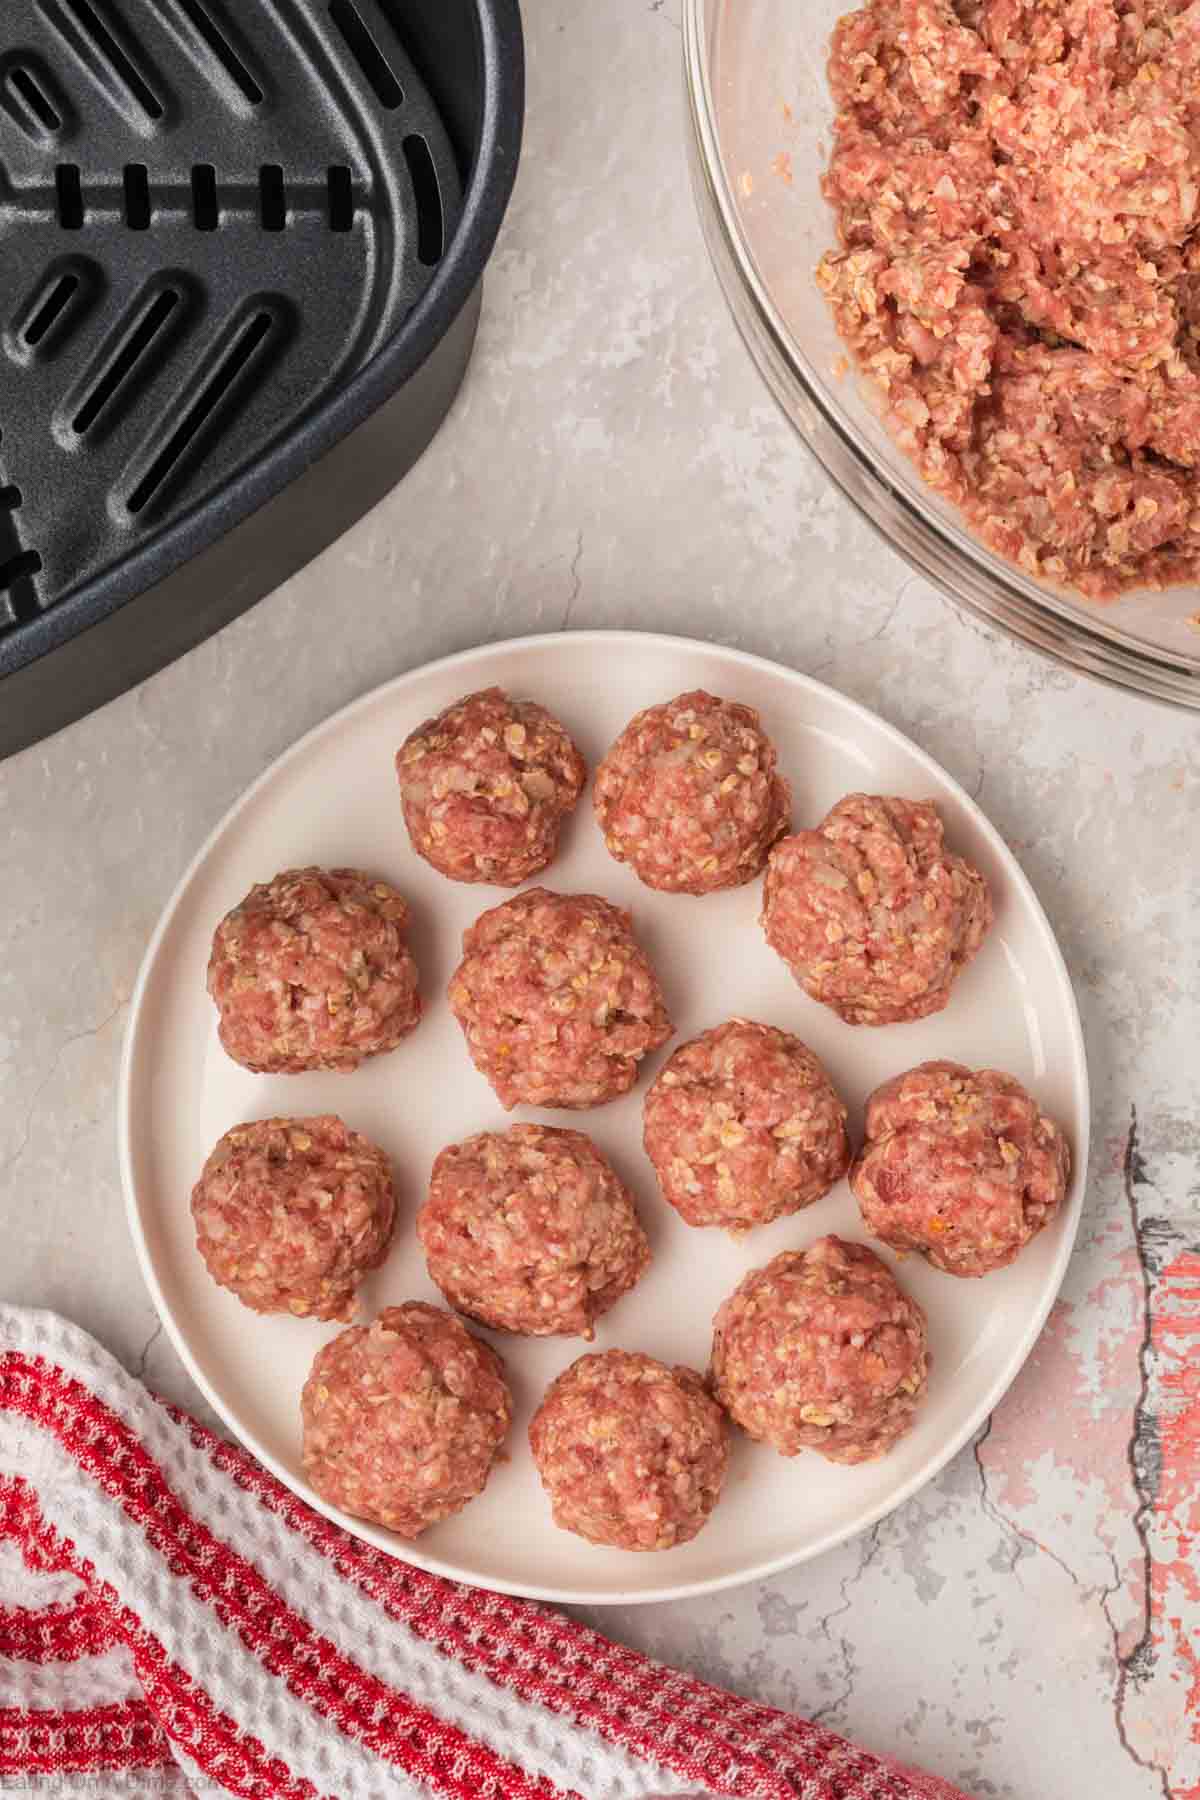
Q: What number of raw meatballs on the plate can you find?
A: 12